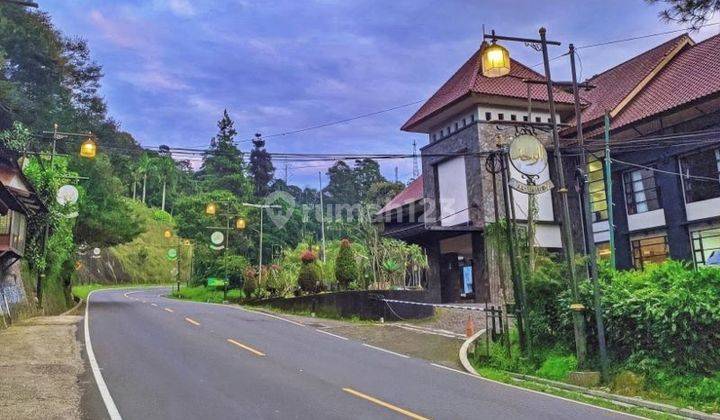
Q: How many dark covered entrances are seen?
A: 1